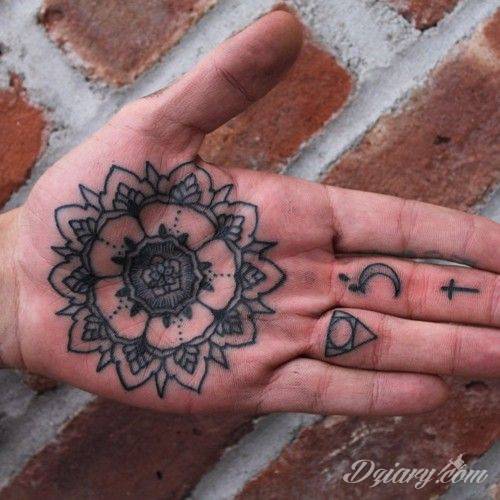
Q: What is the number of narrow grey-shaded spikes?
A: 10